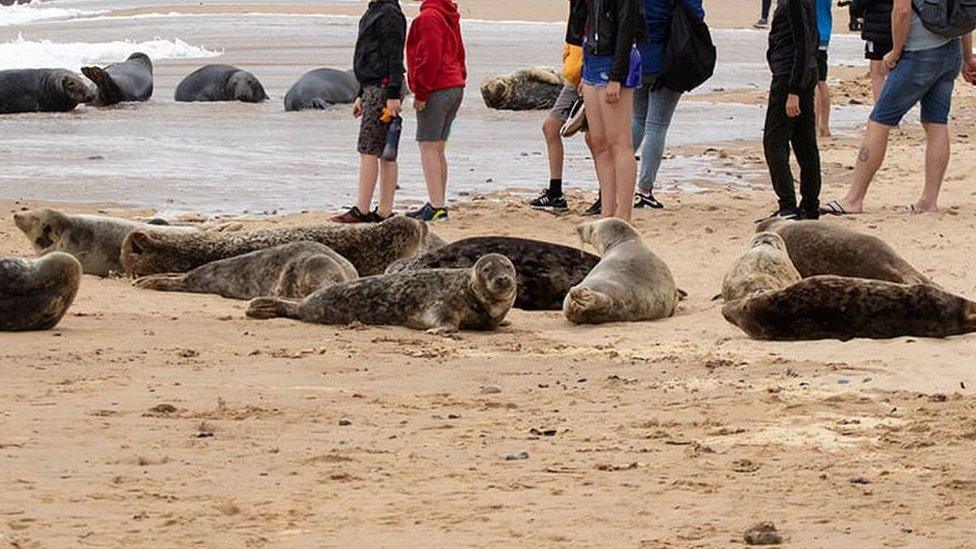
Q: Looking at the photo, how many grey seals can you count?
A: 15